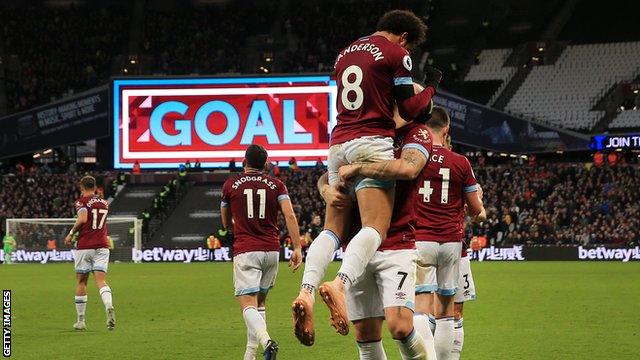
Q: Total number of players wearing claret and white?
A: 6